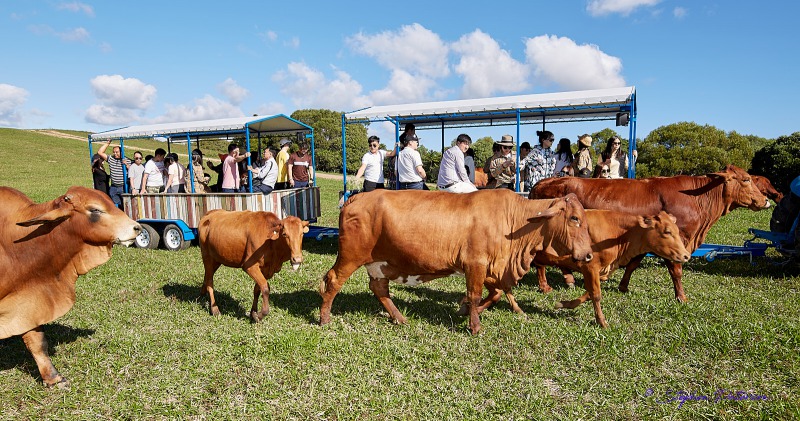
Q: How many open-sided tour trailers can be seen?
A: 2